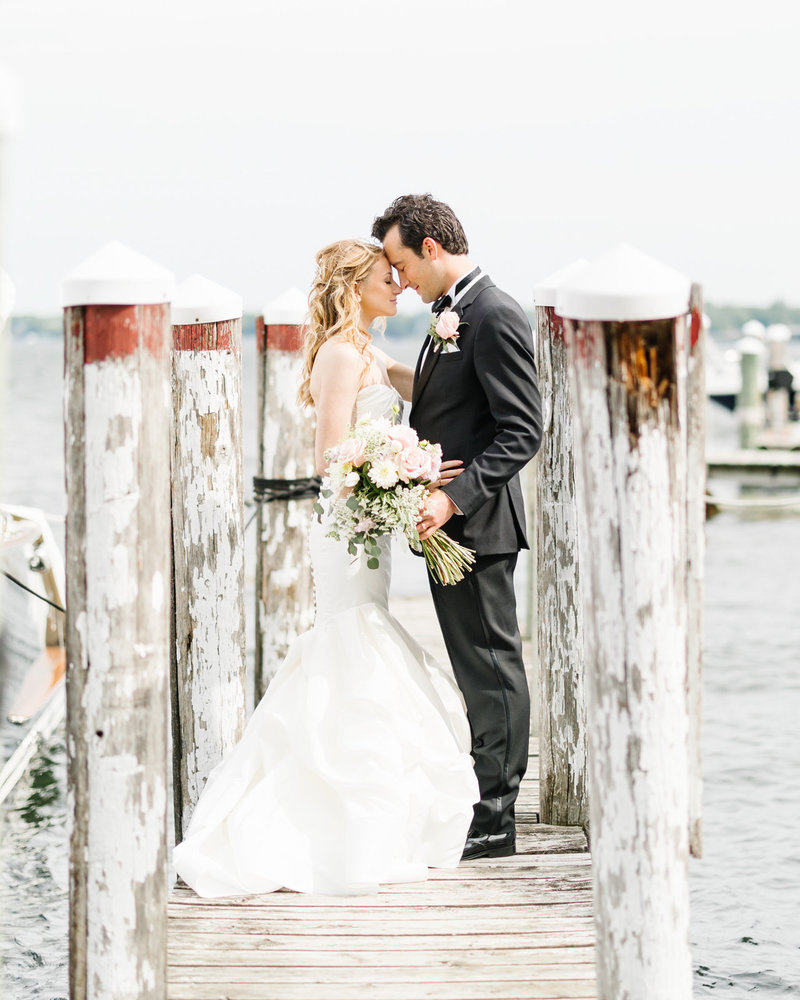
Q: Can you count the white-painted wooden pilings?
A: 5